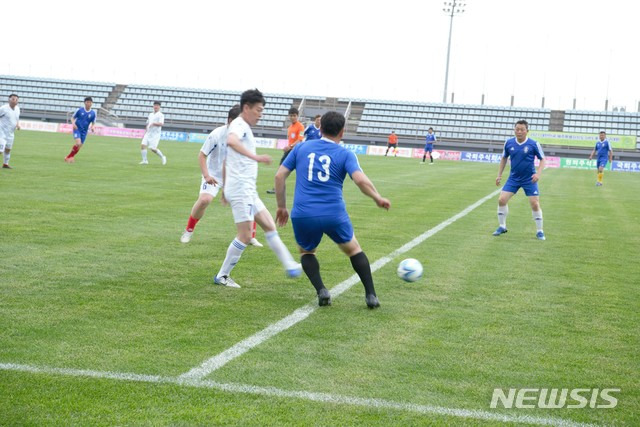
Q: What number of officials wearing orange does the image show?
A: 2